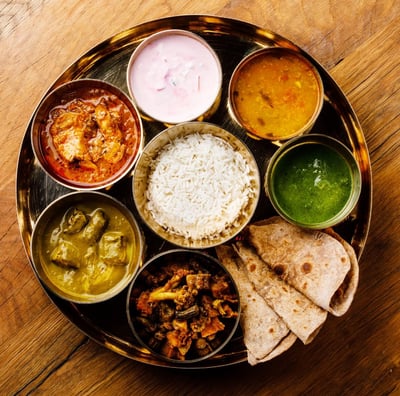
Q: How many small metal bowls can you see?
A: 7